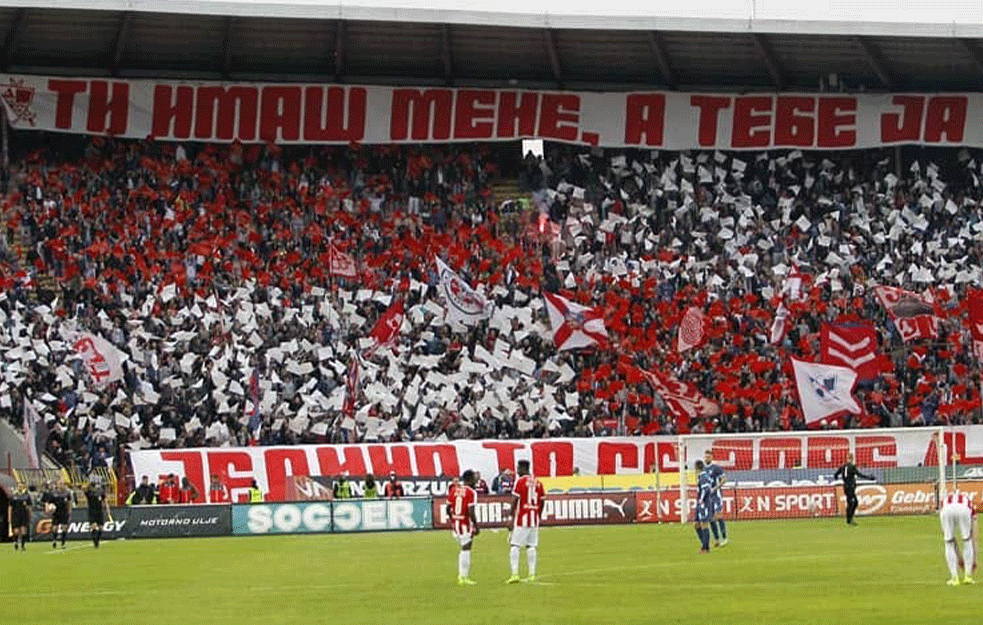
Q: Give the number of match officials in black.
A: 3